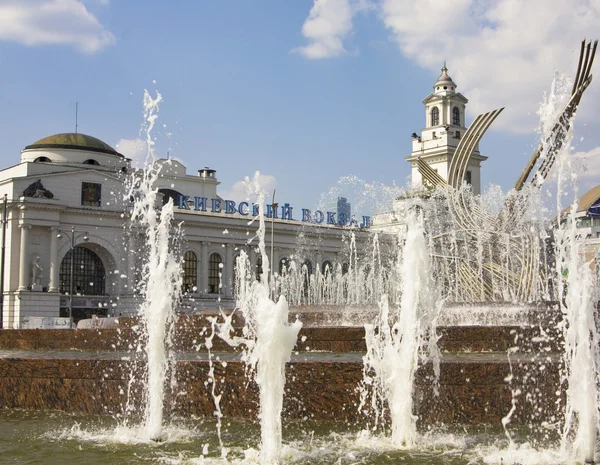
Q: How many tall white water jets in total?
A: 4